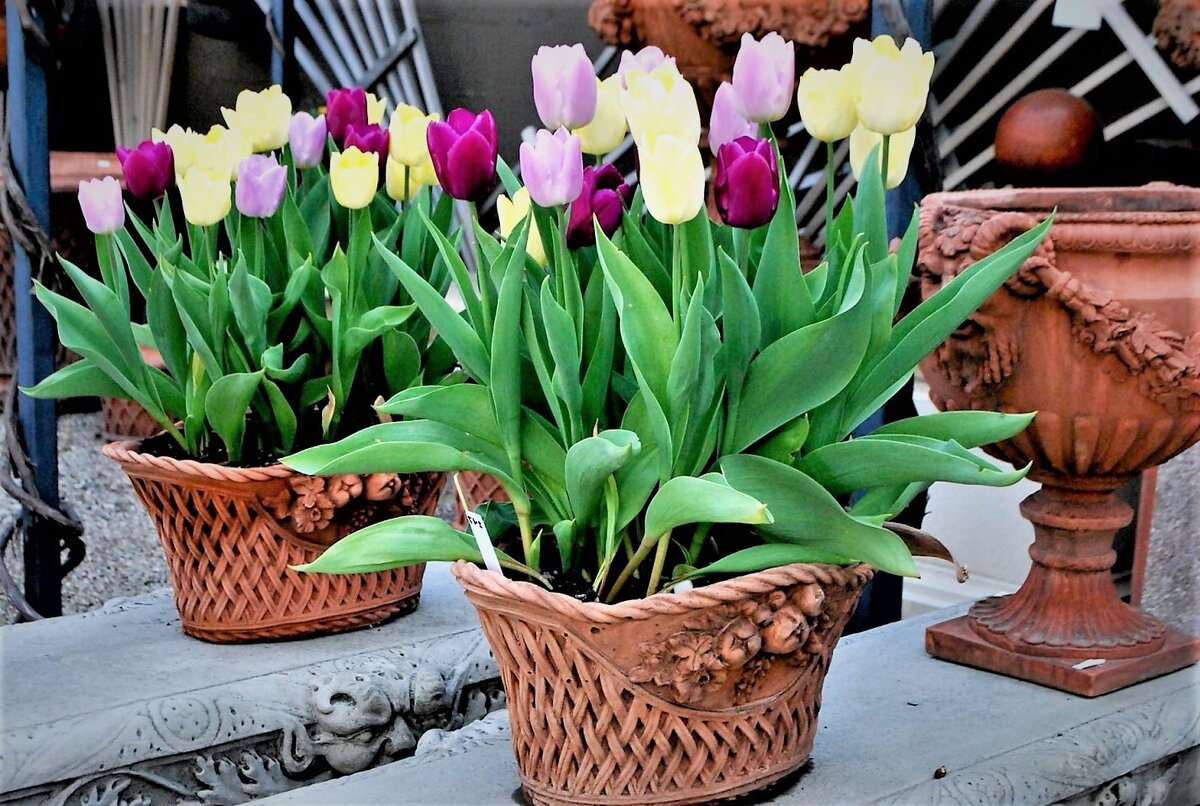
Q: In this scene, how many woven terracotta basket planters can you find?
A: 2